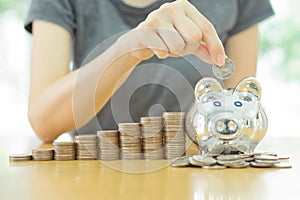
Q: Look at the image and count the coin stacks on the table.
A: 8